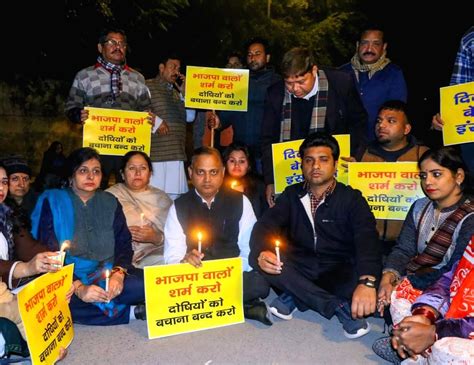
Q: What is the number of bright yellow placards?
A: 7